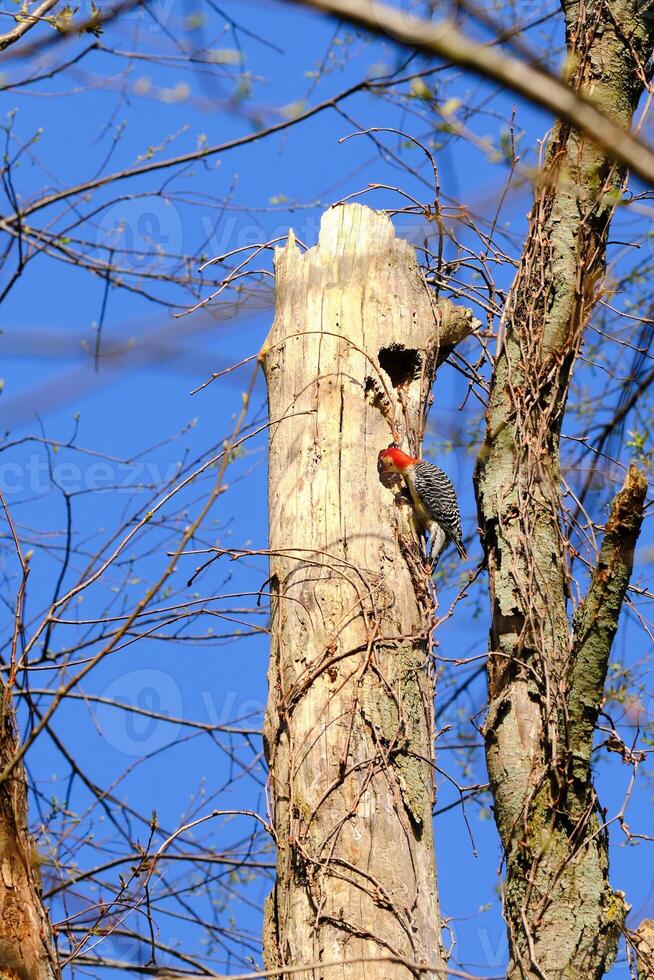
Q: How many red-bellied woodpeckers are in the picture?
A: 1